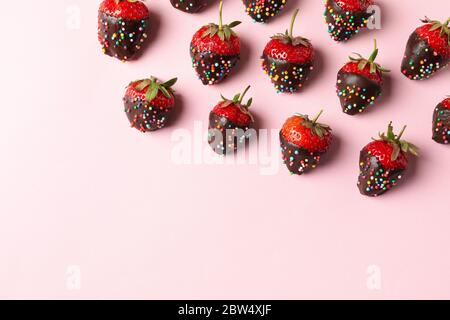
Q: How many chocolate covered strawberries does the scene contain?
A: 13